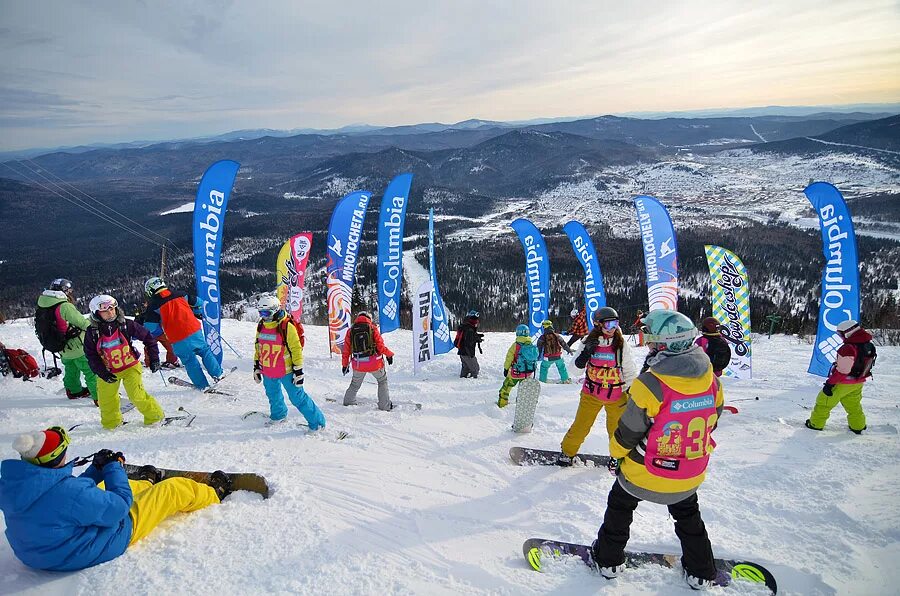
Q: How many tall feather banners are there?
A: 11